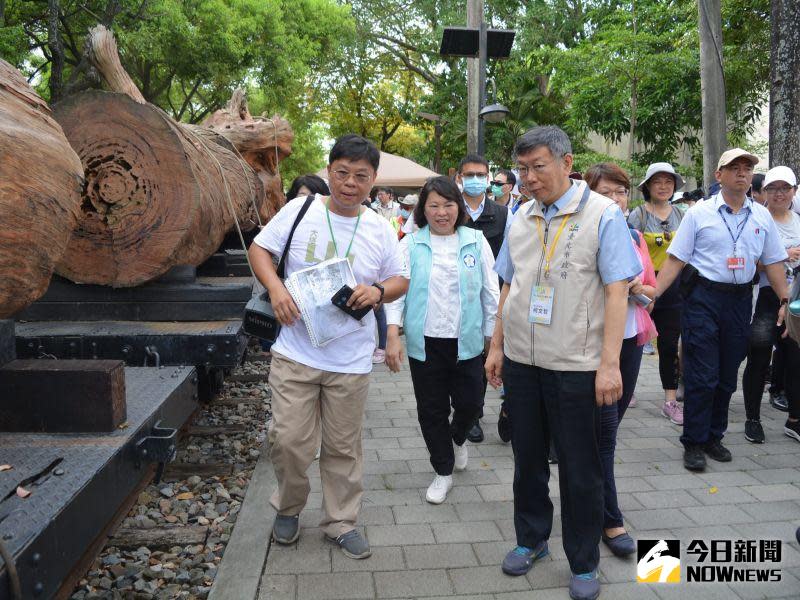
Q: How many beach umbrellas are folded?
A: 0